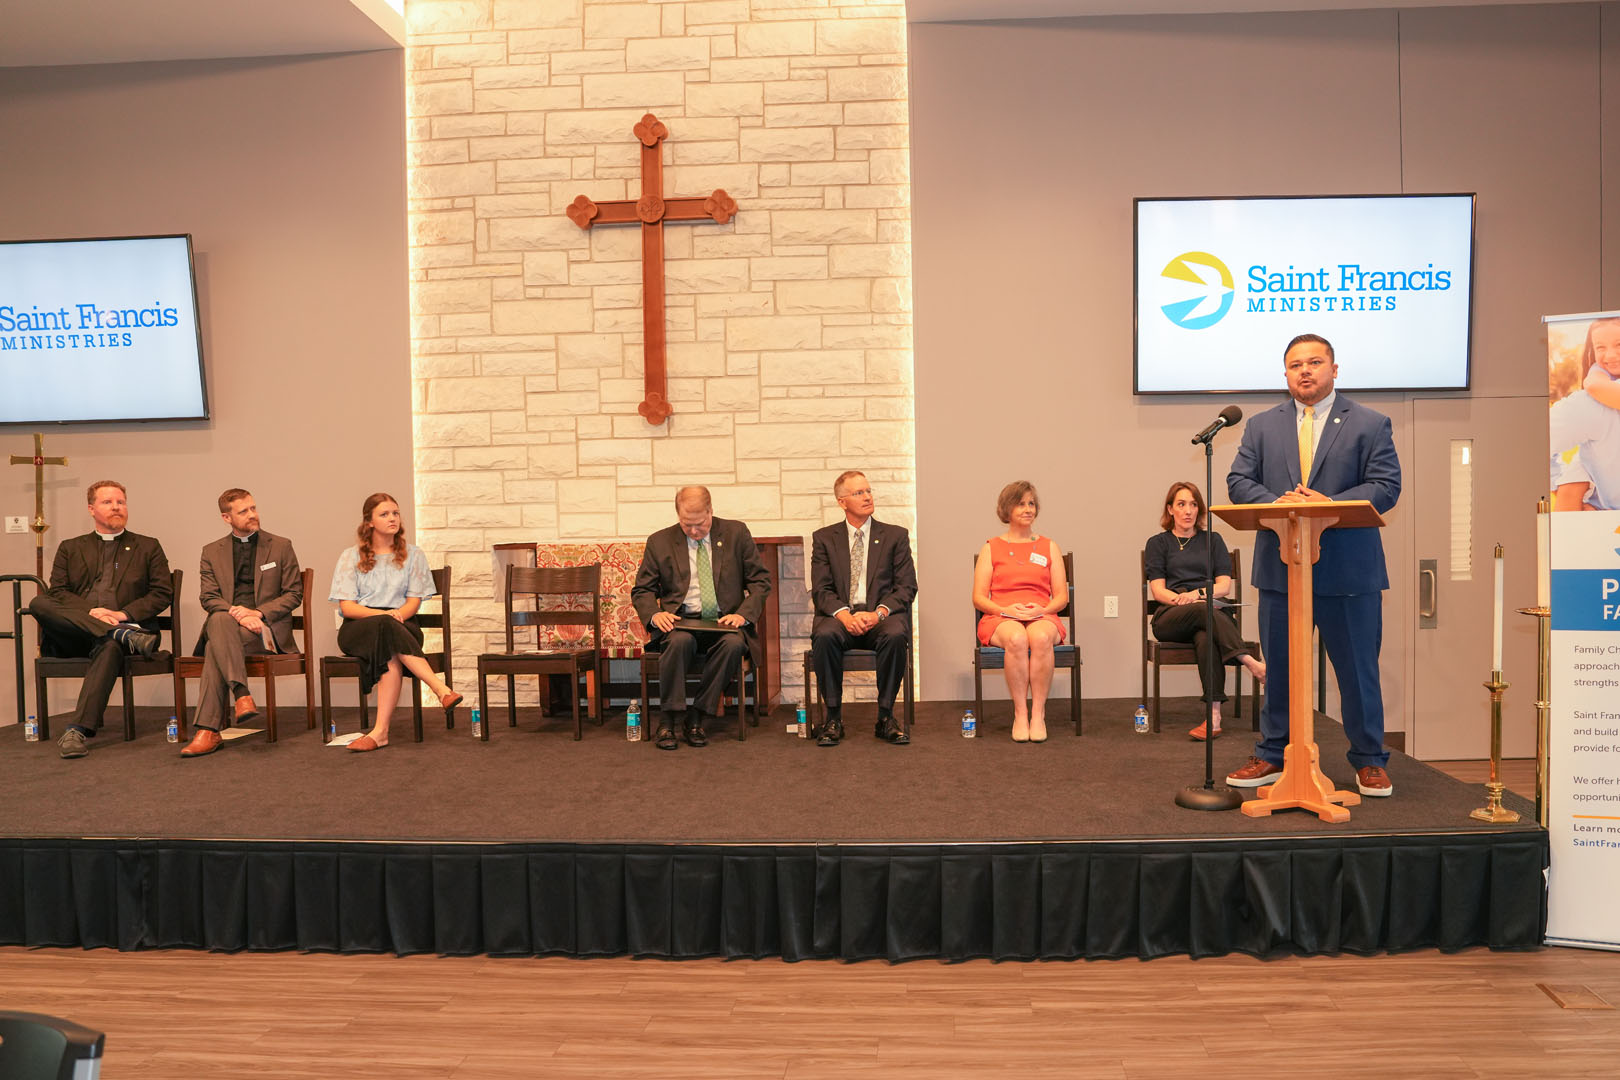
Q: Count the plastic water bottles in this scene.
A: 8